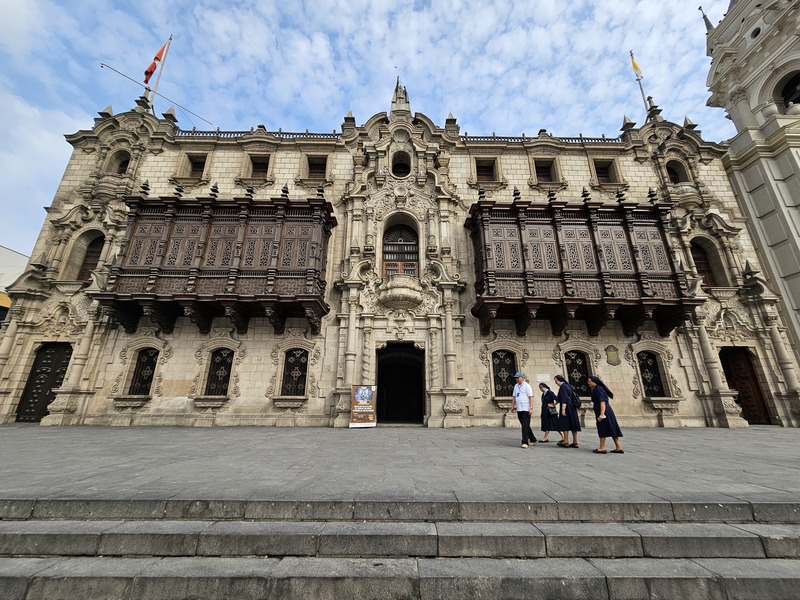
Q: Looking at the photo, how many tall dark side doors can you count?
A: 2